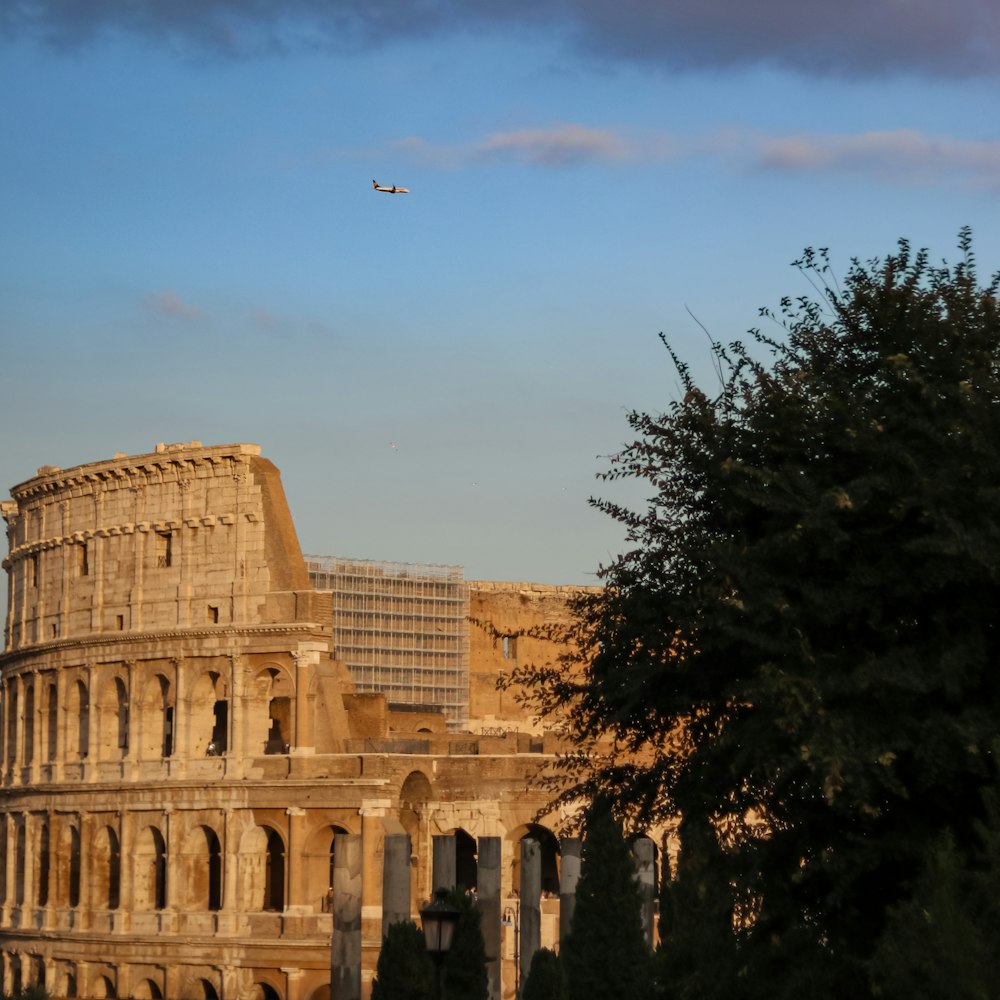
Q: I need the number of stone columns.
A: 7